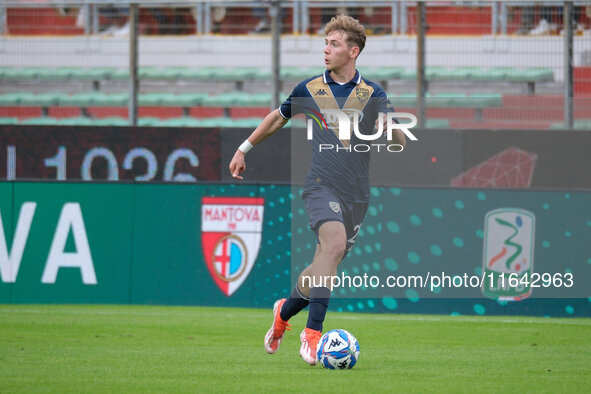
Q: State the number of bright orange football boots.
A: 2